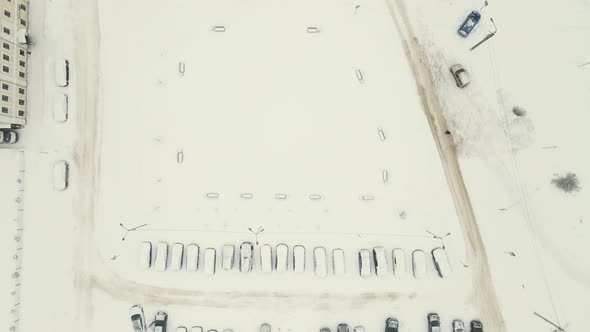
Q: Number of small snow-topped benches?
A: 12